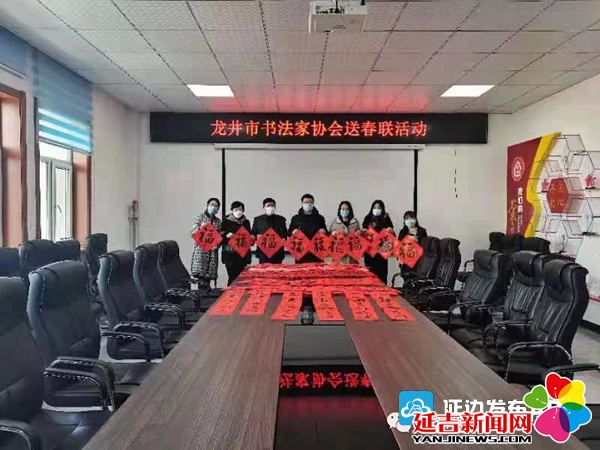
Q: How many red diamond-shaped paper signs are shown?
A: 10